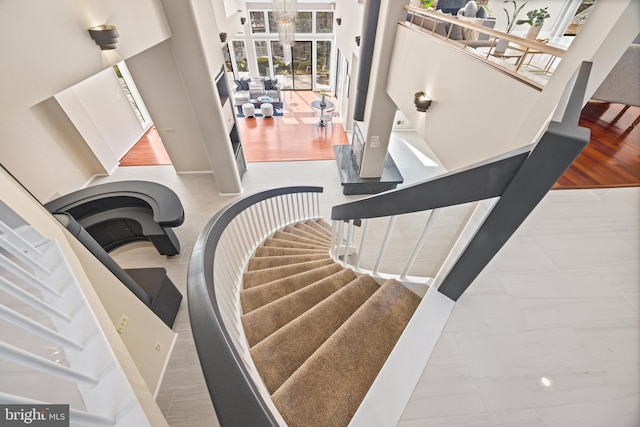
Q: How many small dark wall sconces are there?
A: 6